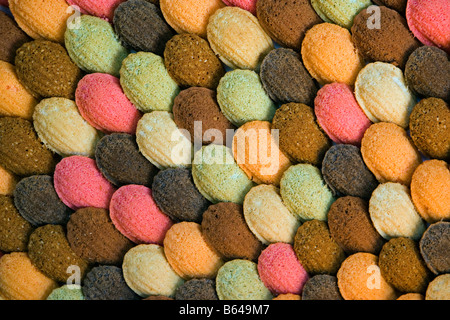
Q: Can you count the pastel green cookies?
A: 8